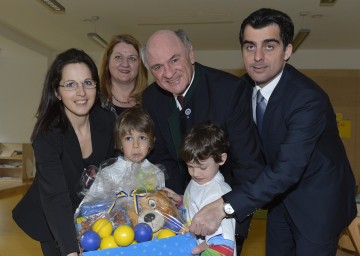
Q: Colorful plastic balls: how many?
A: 6